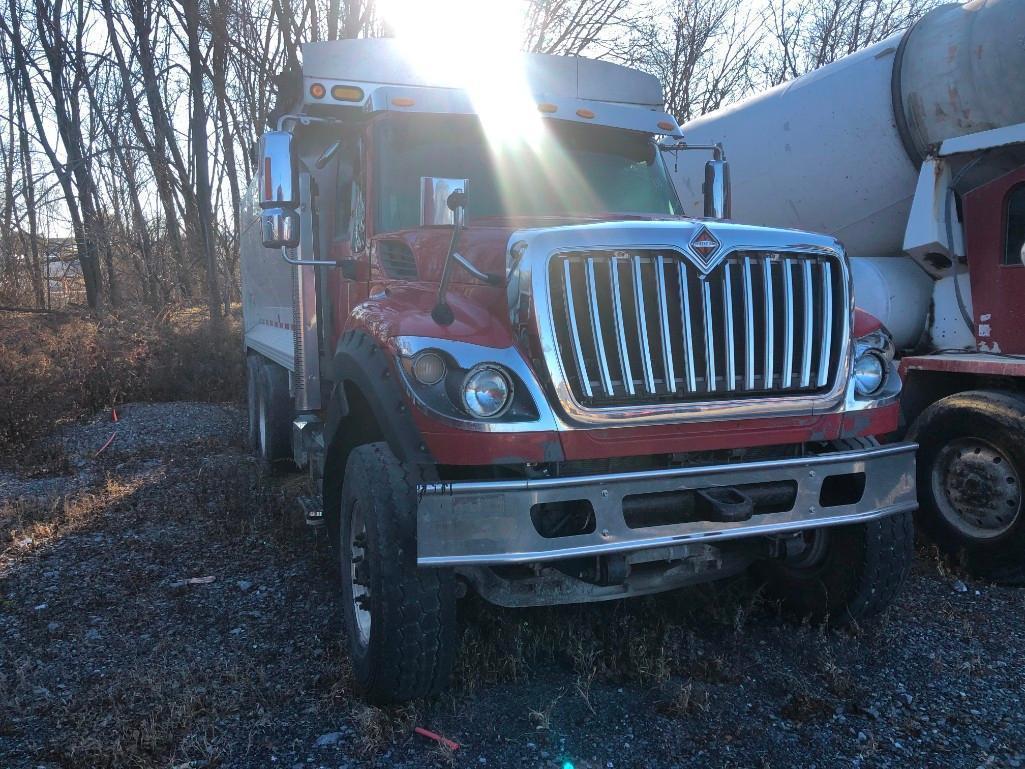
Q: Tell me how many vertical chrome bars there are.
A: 13